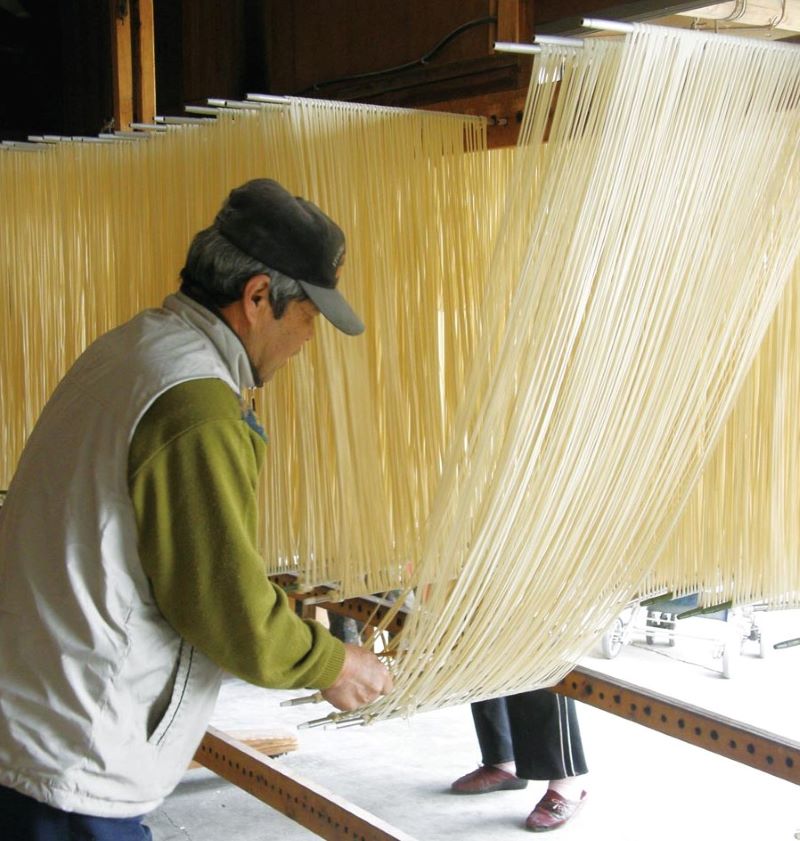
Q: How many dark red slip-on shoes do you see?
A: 2